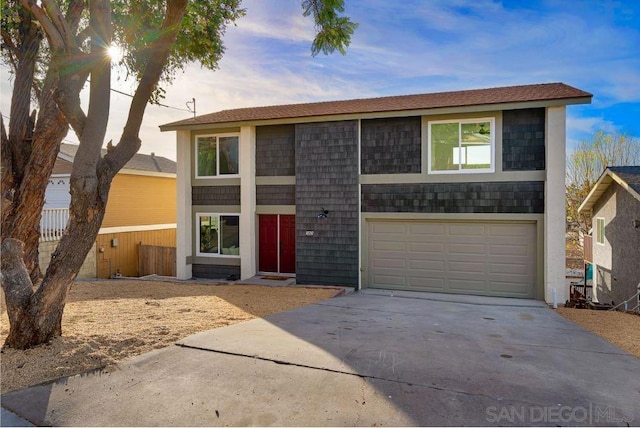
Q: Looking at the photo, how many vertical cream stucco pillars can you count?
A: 3